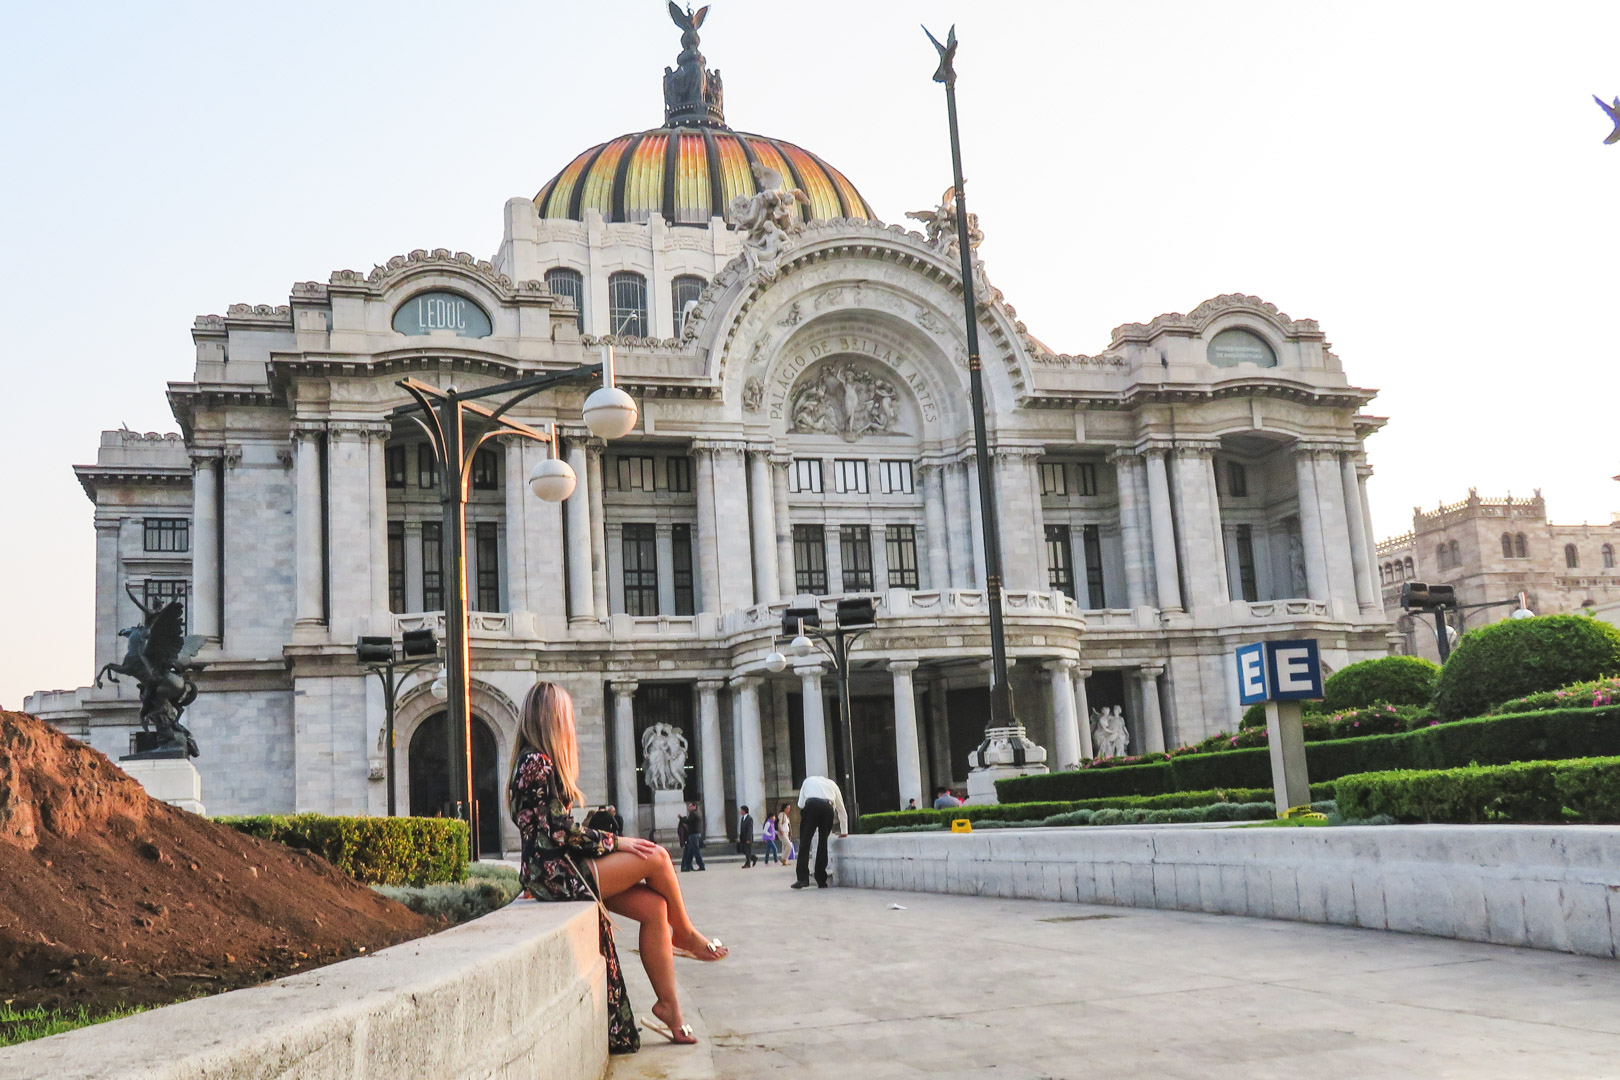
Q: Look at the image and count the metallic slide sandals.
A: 2